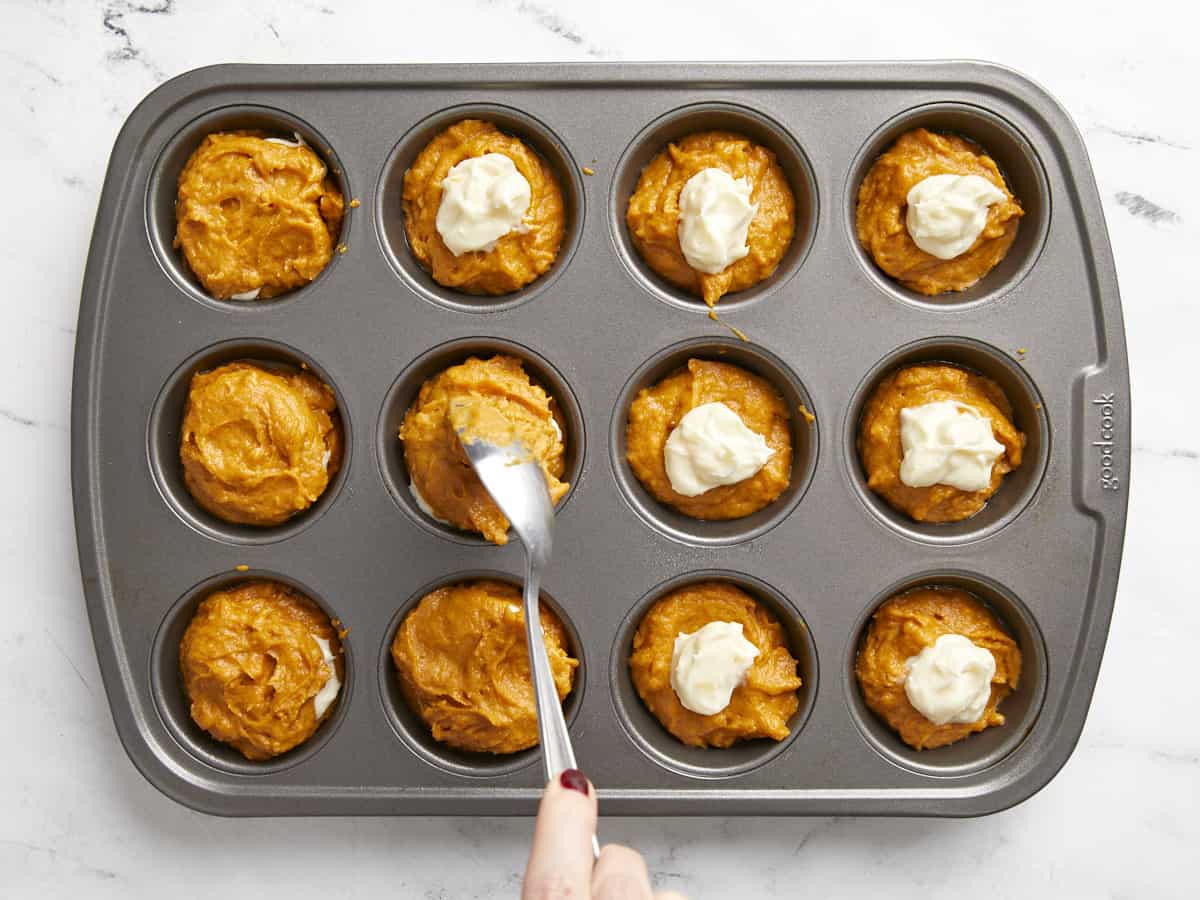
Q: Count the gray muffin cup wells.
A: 12